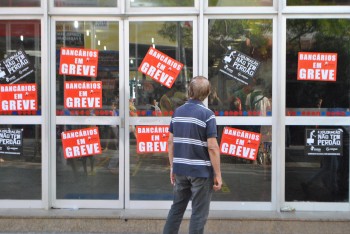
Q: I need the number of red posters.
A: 8